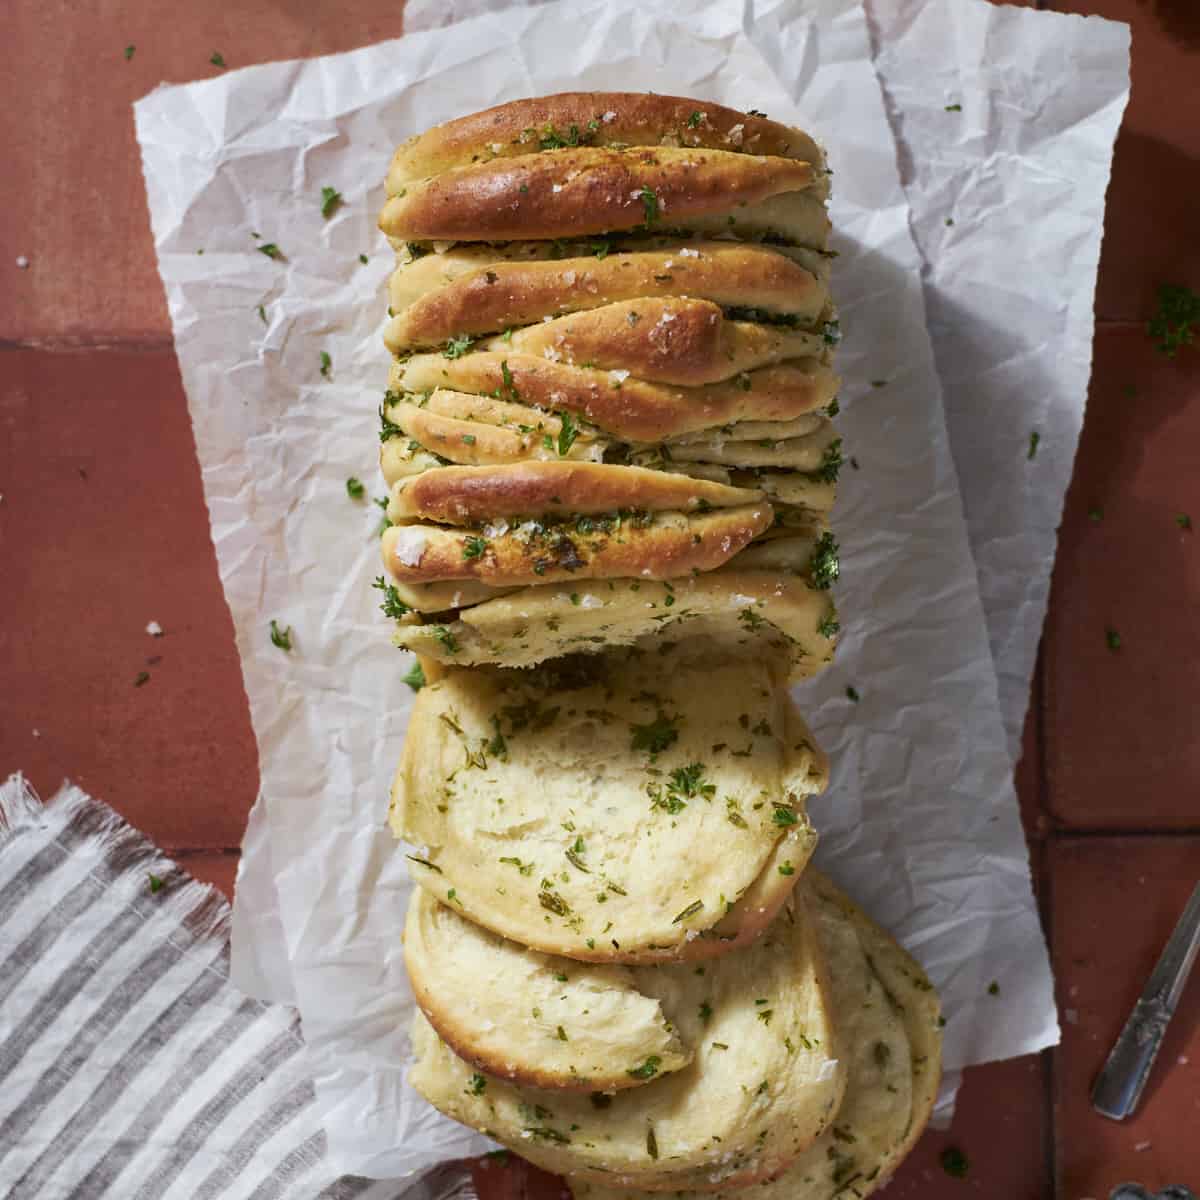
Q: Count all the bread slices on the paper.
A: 4